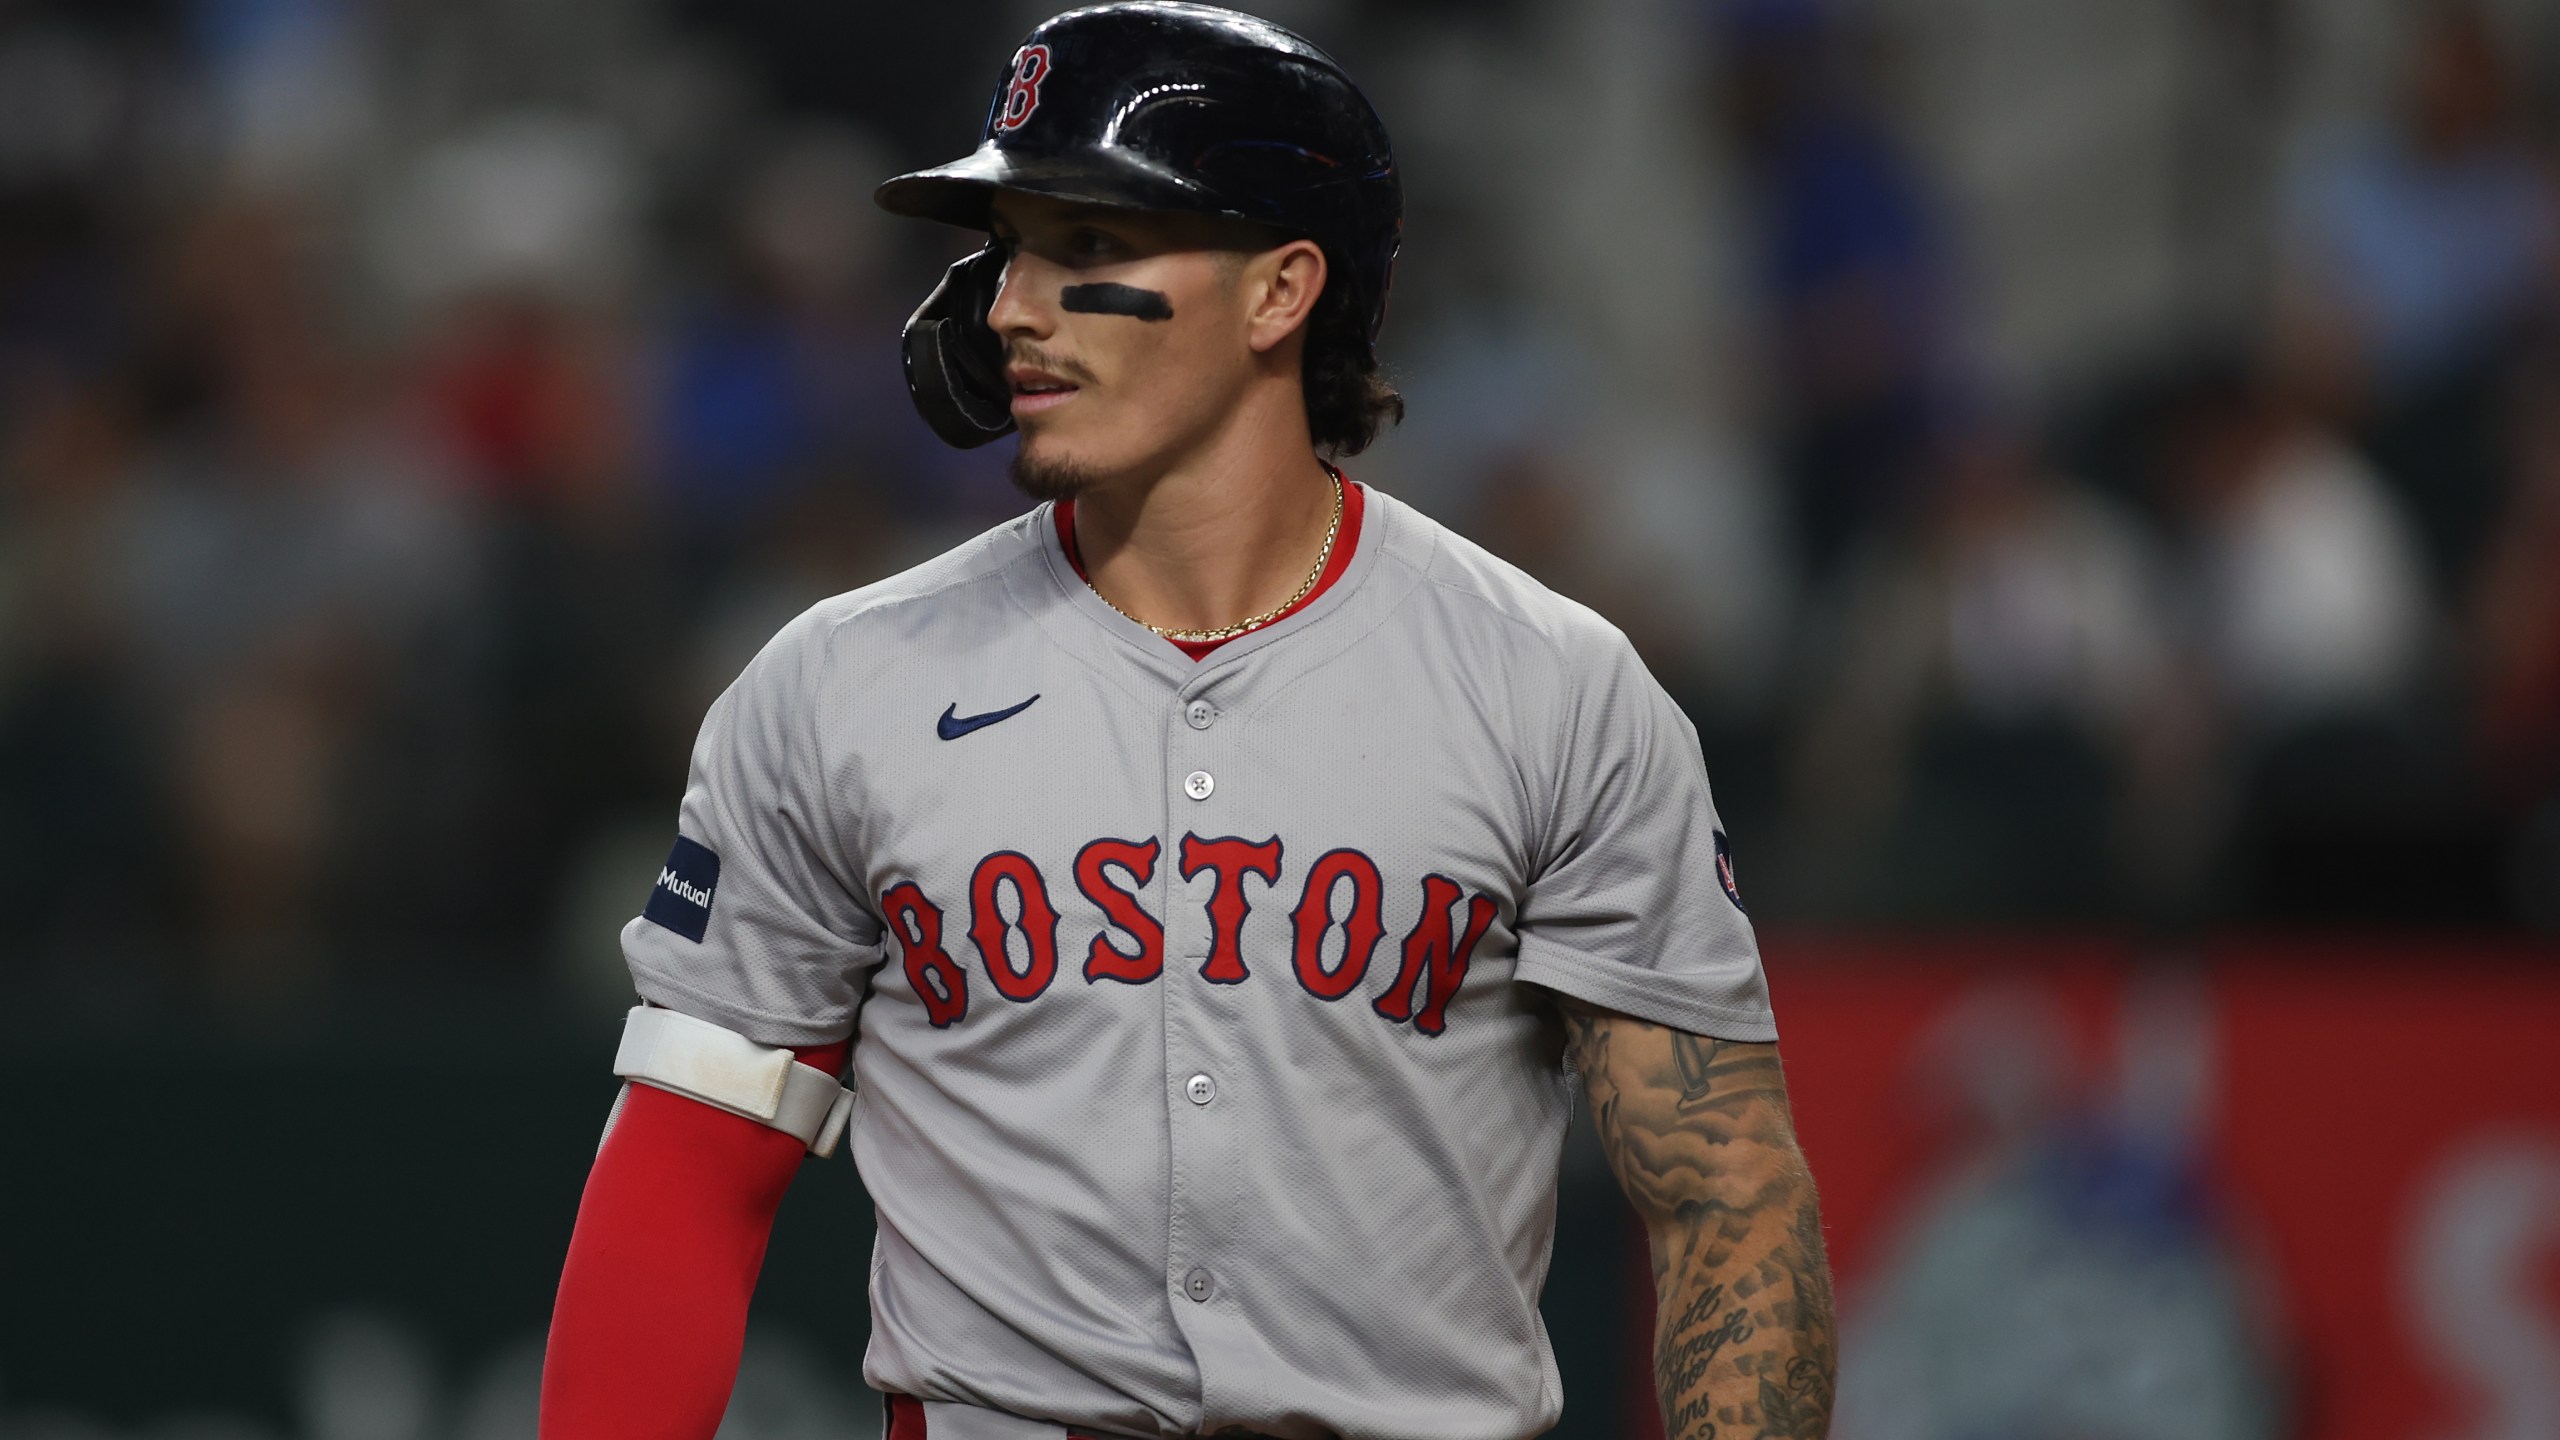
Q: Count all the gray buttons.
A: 4